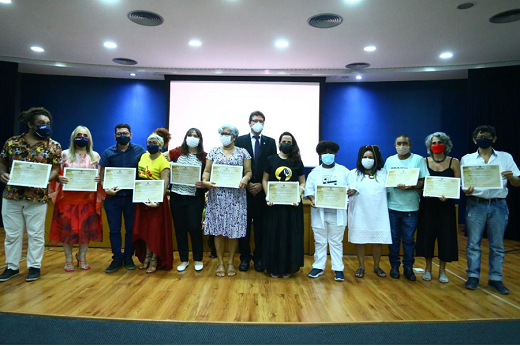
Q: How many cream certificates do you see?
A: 11